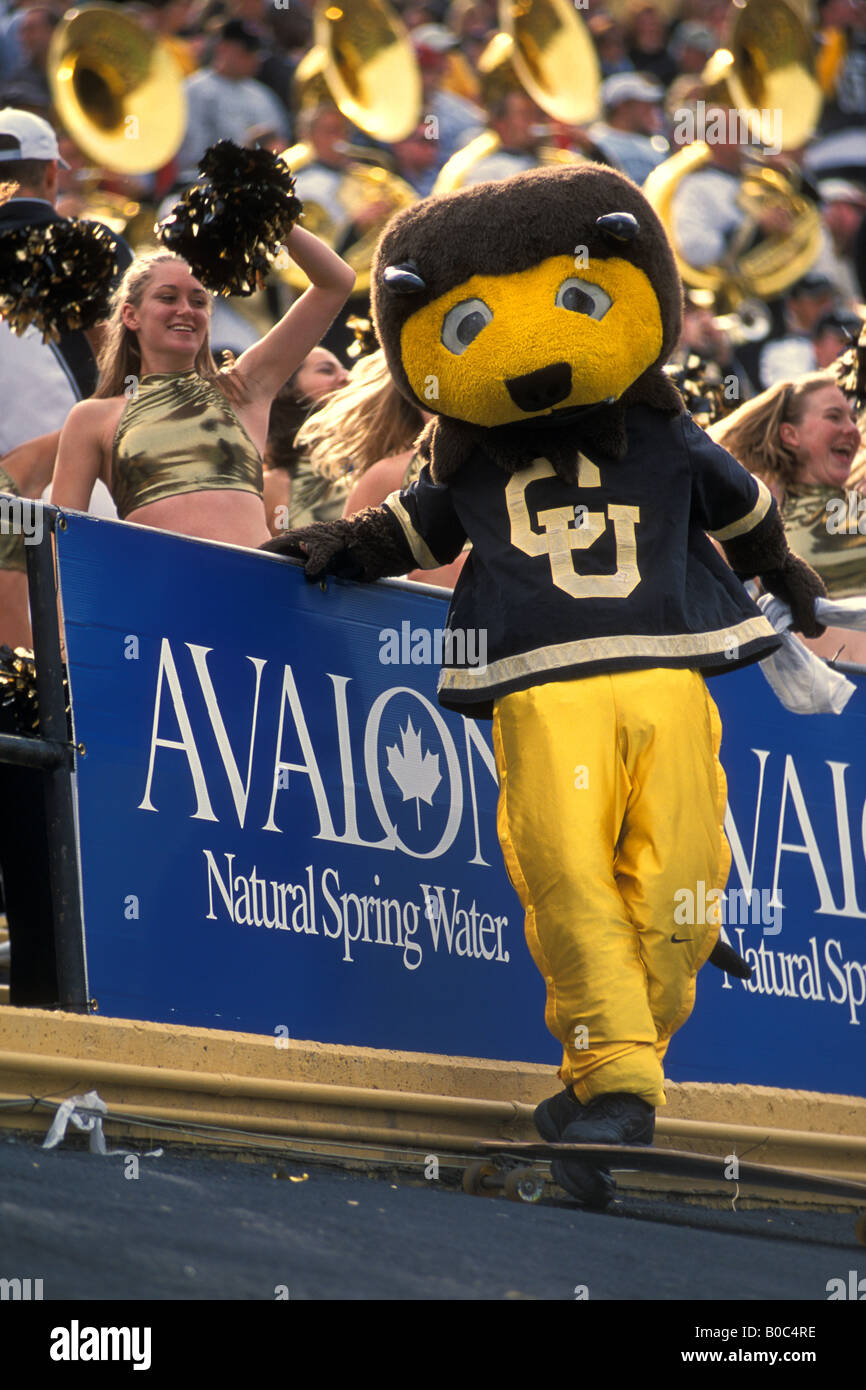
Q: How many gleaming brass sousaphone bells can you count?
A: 4